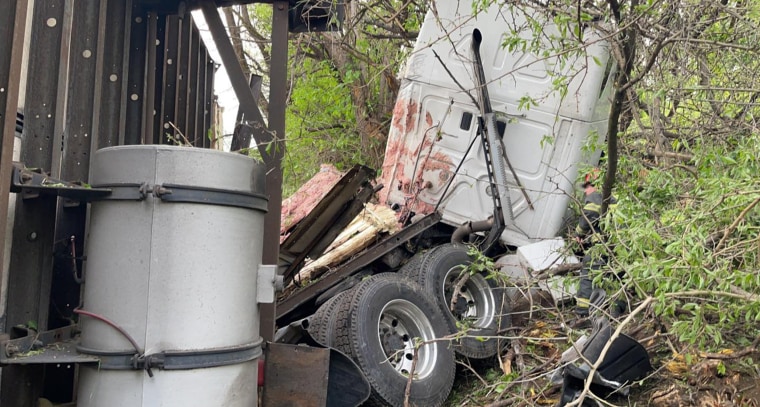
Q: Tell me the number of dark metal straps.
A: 2